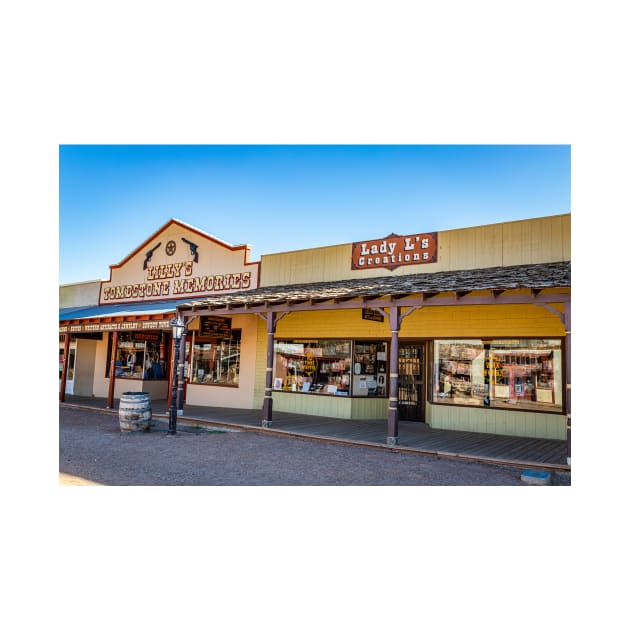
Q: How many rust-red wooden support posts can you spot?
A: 3